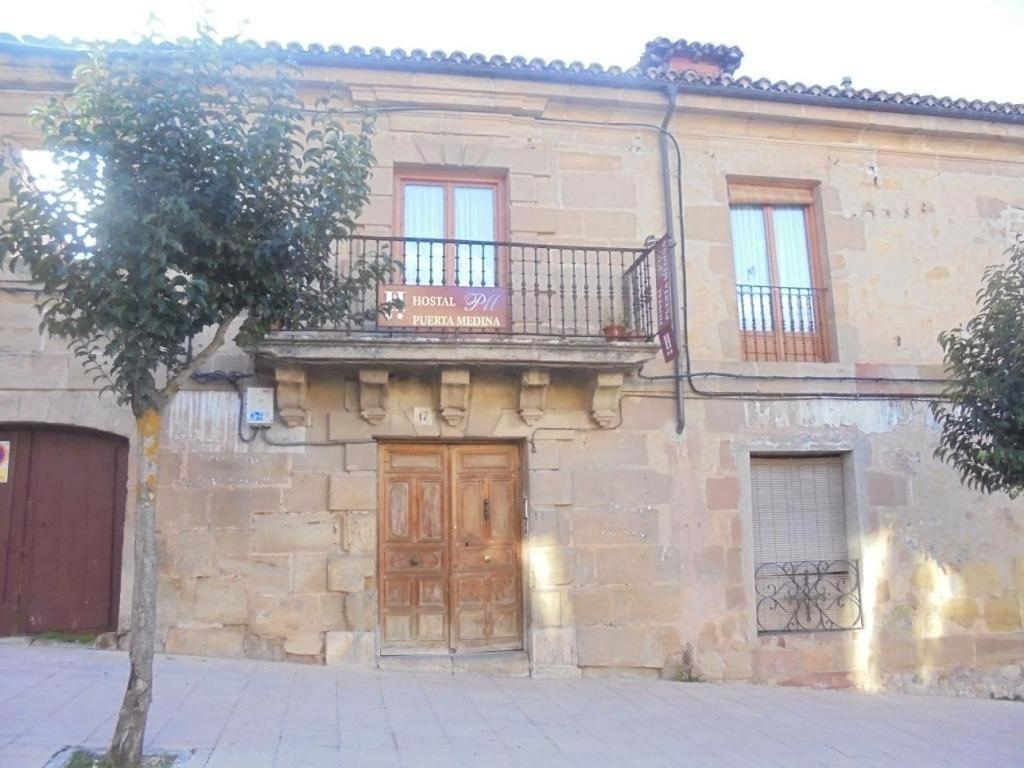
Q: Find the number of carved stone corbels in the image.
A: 5